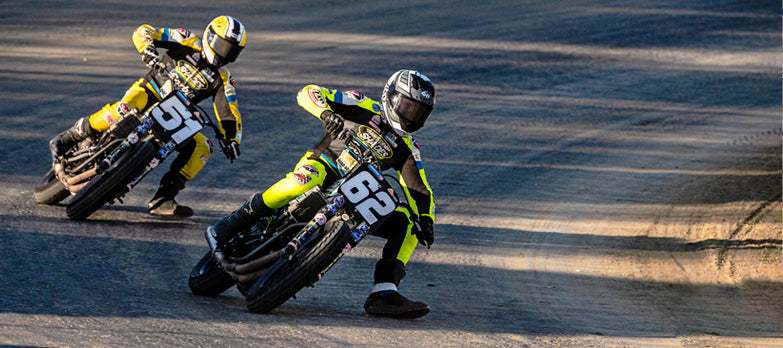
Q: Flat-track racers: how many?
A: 2